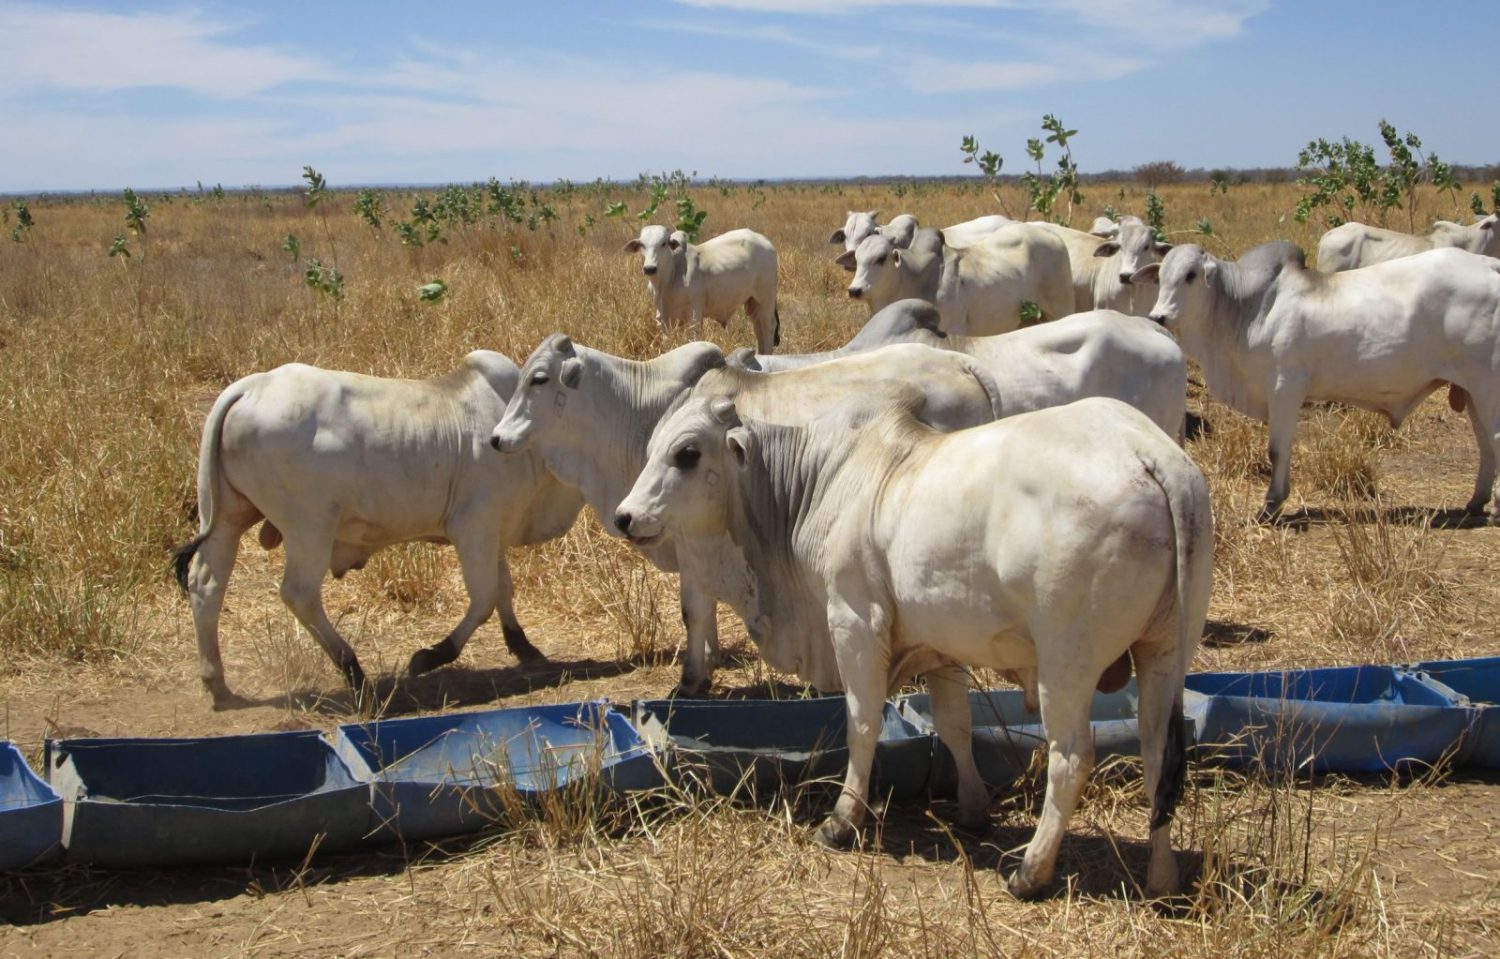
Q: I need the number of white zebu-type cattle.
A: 10